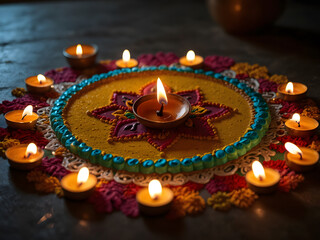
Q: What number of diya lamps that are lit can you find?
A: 13